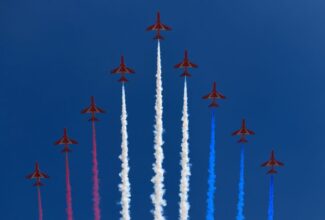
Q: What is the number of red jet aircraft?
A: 9